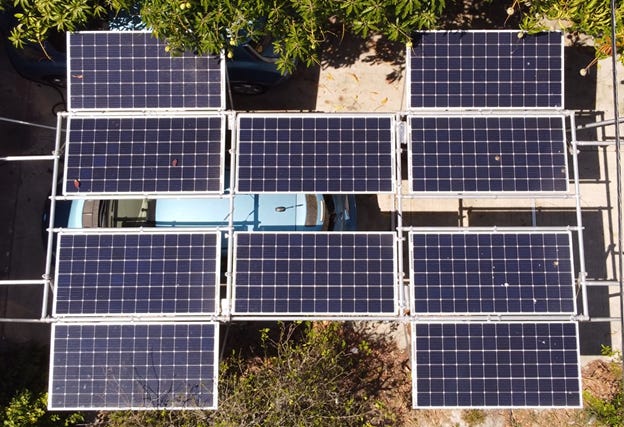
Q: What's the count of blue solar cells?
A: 10